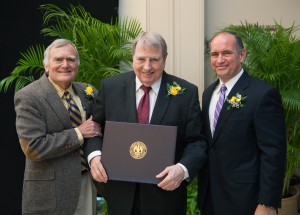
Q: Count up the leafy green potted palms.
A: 2